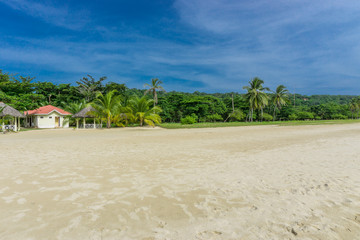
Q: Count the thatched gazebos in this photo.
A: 2